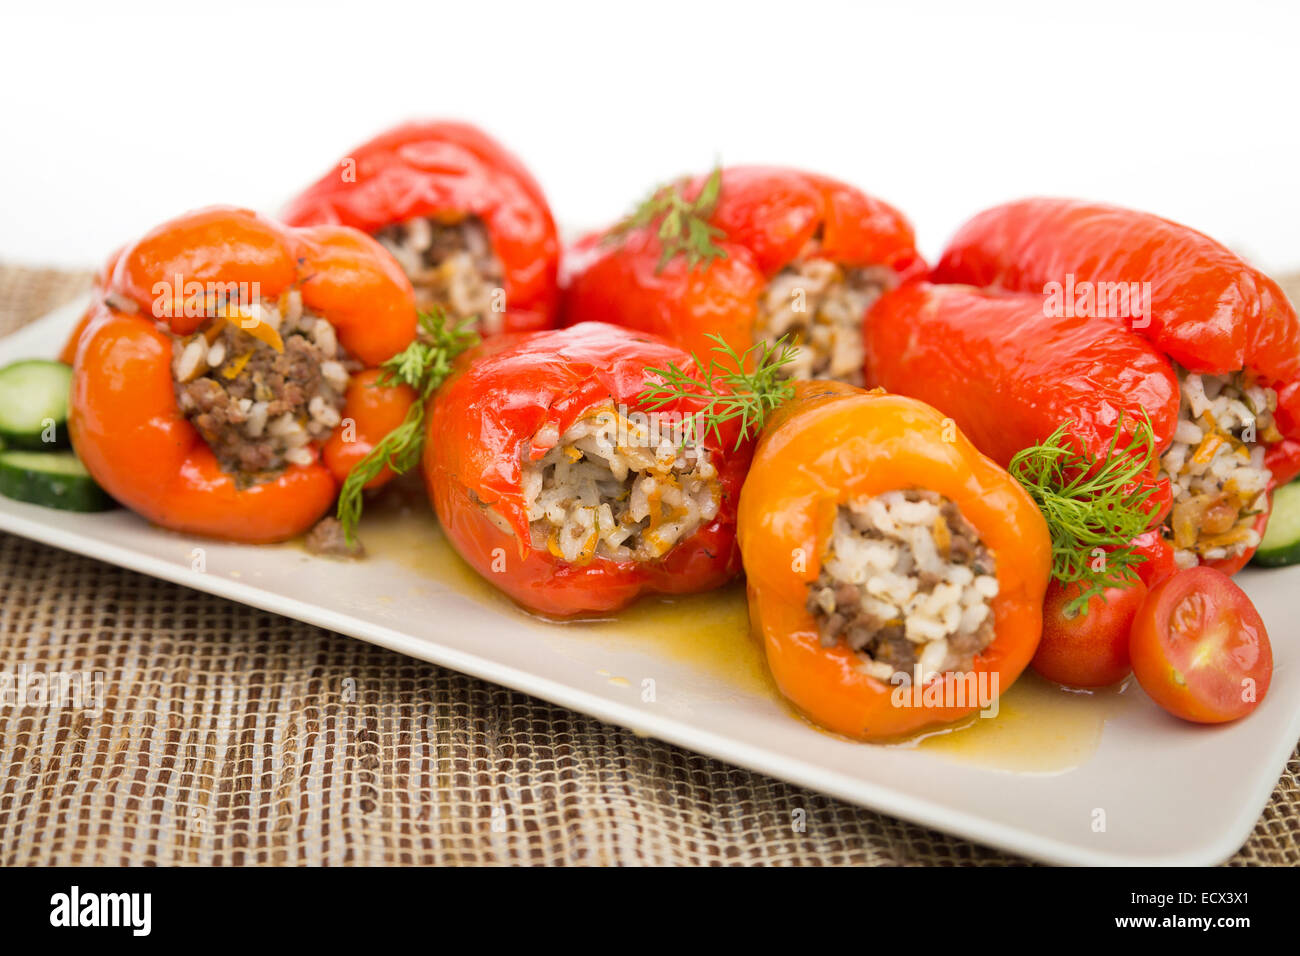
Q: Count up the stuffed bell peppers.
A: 6